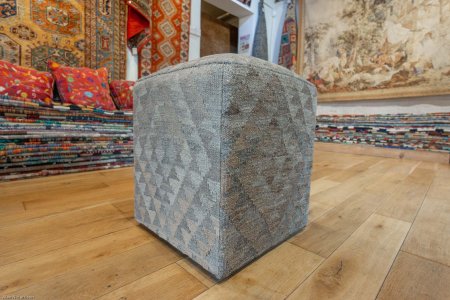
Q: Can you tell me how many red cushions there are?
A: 3